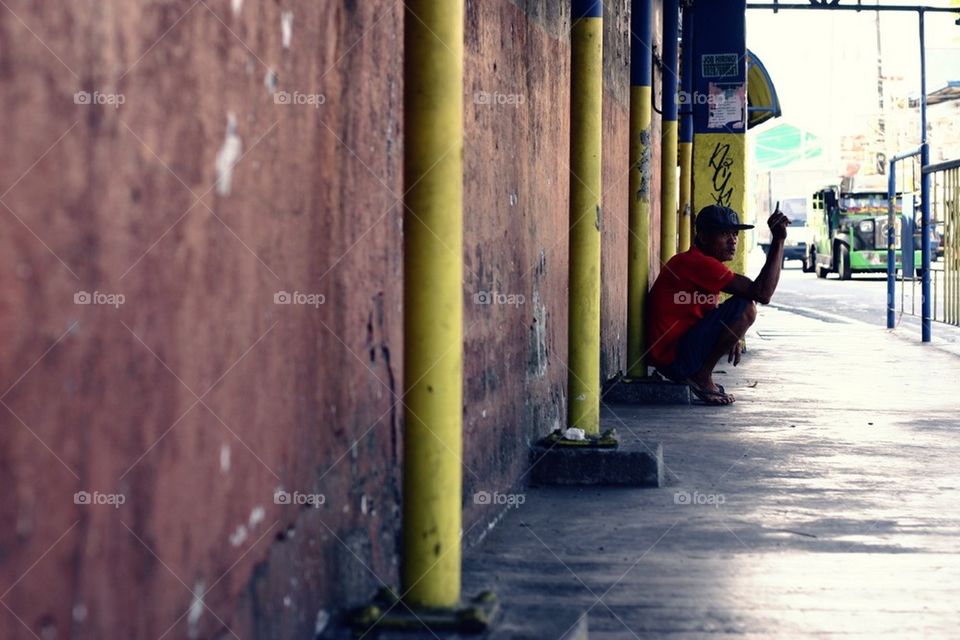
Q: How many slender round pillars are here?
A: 5